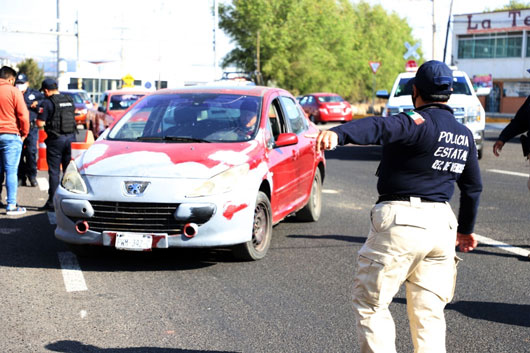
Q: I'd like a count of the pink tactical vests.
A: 0